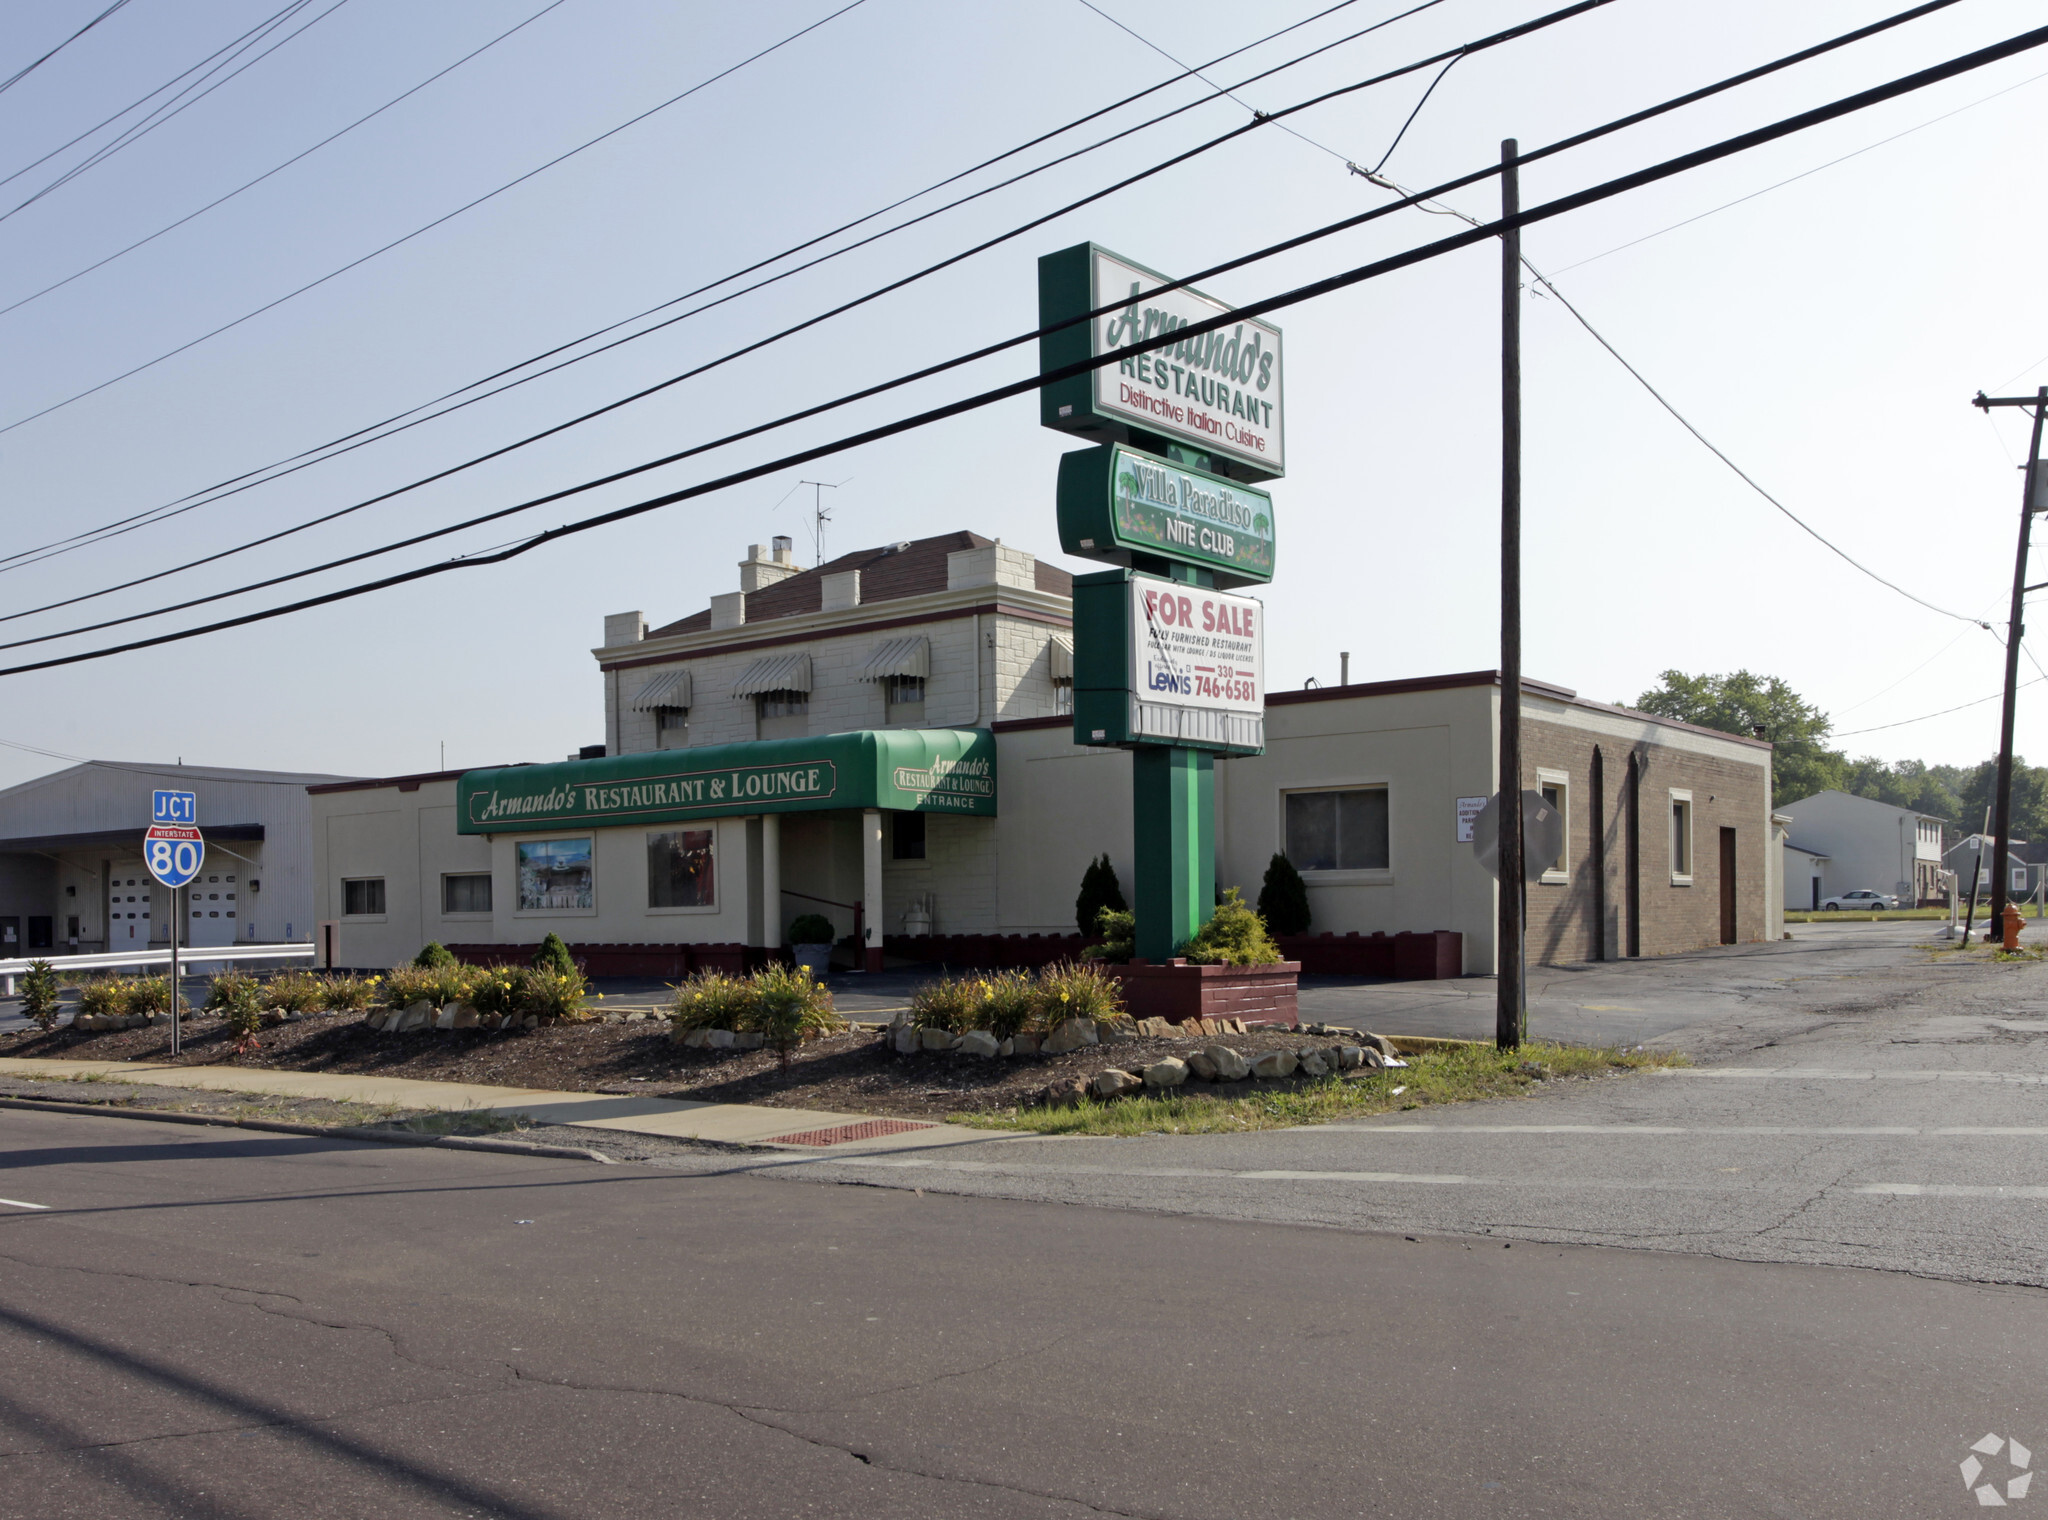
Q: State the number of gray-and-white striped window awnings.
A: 4